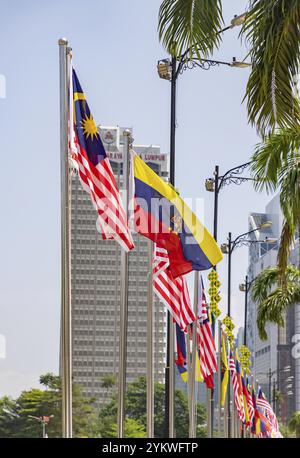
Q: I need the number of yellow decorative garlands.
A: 3